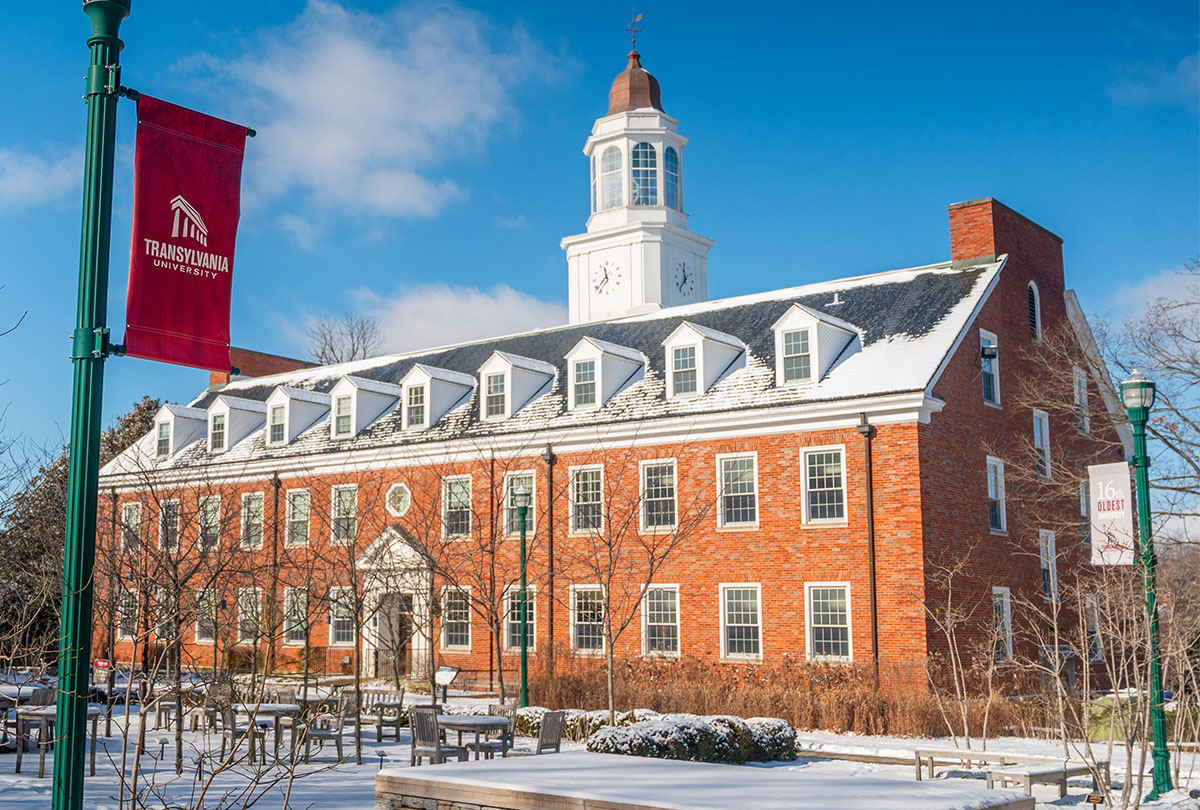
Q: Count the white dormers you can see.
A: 9